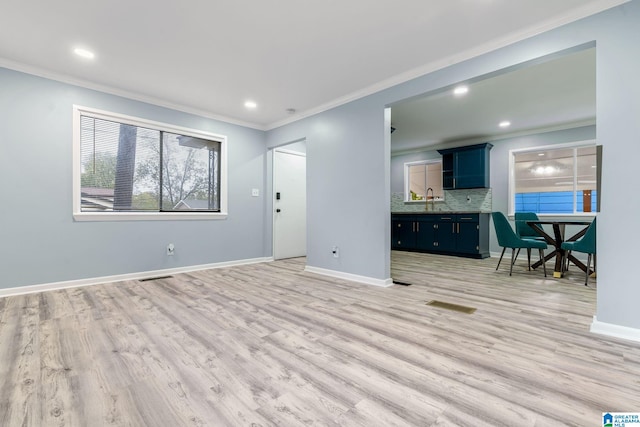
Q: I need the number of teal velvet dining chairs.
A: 3